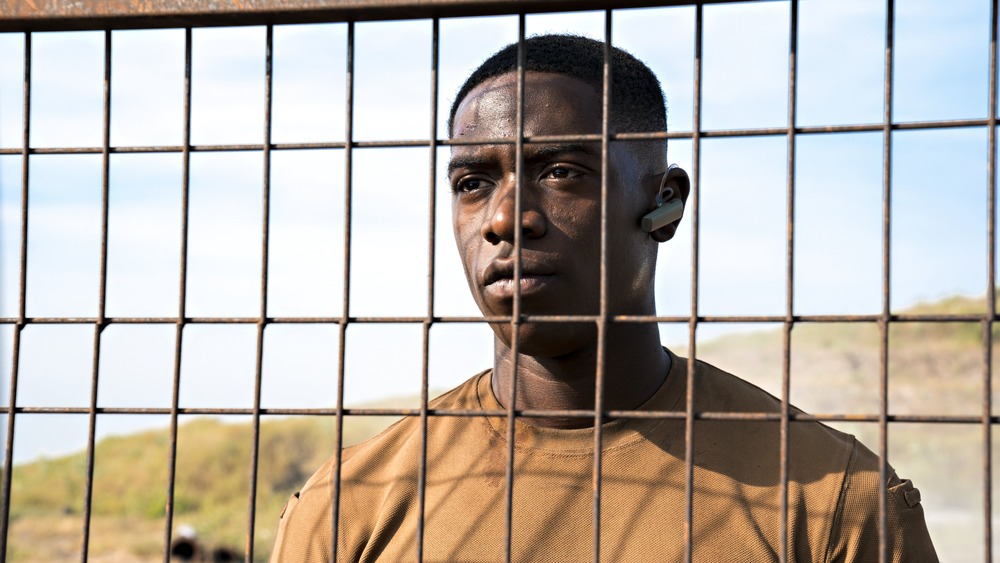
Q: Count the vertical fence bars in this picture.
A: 12